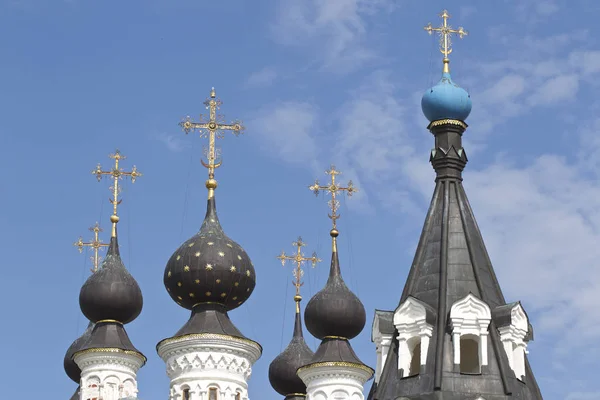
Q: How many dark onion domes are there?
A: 5